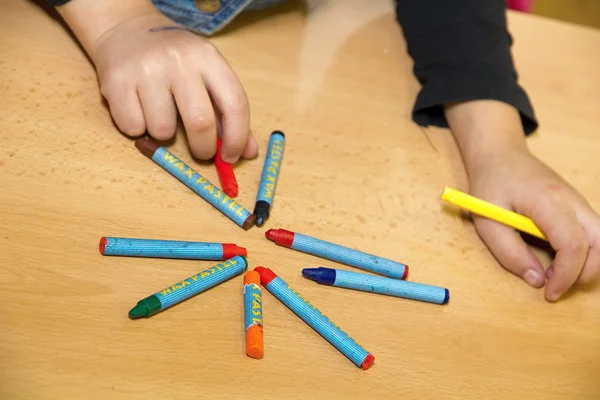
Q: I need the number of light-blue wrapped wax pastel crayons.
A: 8